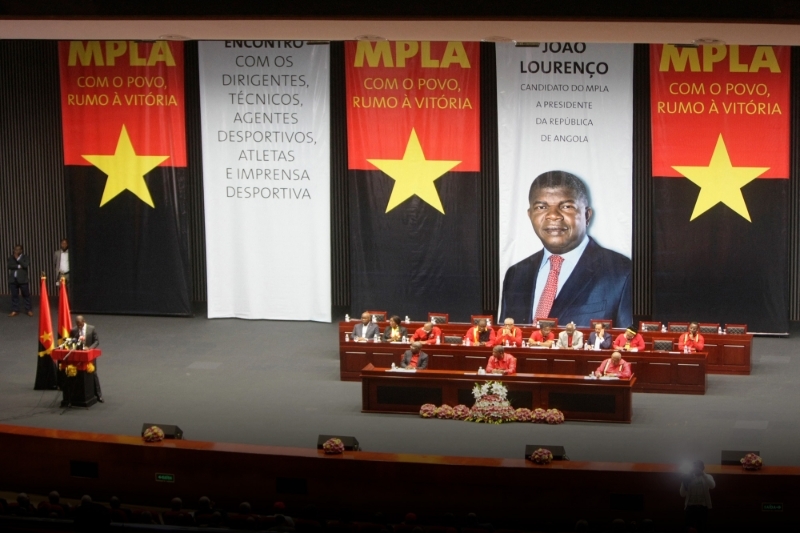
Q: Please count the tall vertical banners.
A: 5